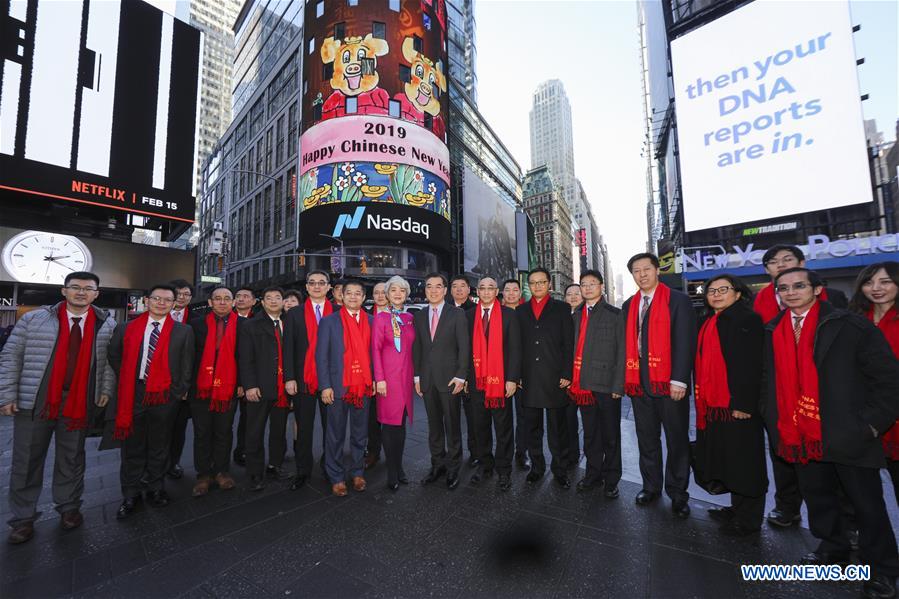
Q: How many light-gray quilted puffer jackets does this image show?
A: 1